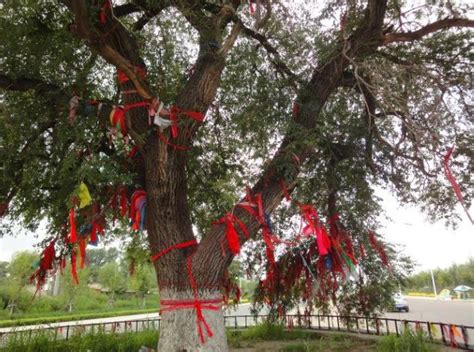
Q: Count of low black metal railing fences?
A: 1